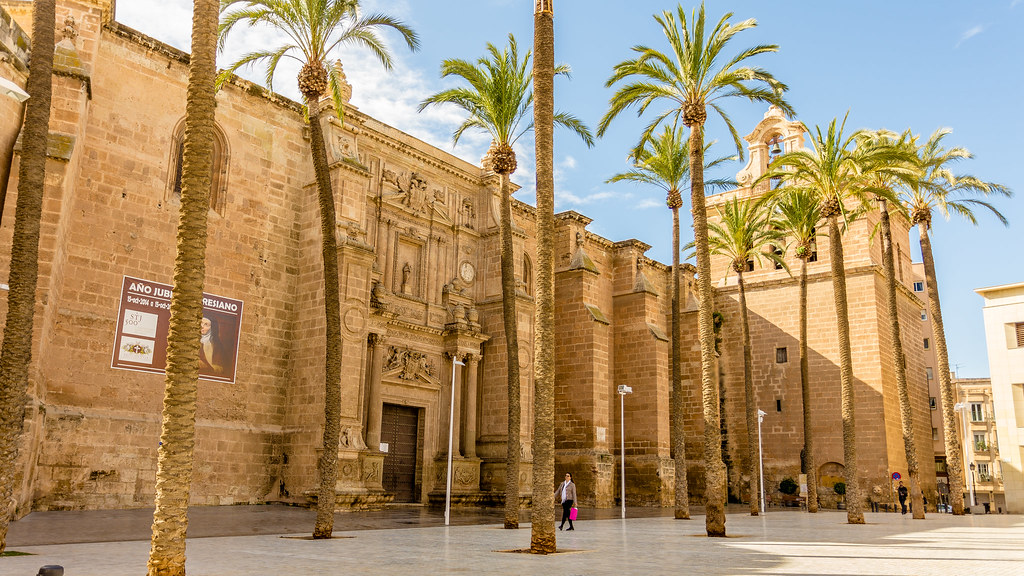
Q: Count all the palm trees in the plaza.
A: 12